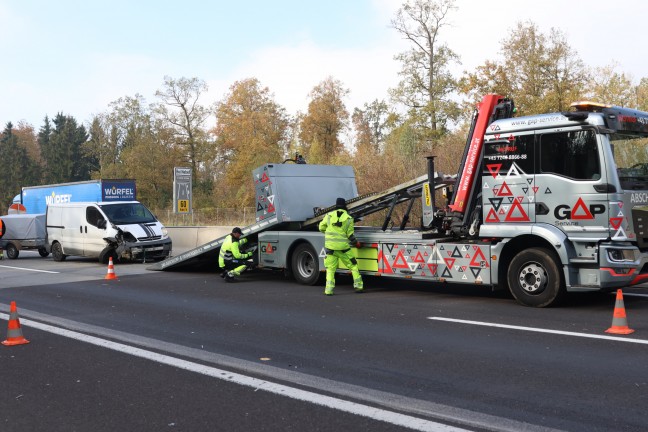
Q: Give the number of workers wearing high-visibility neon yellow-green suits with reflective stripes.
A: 2